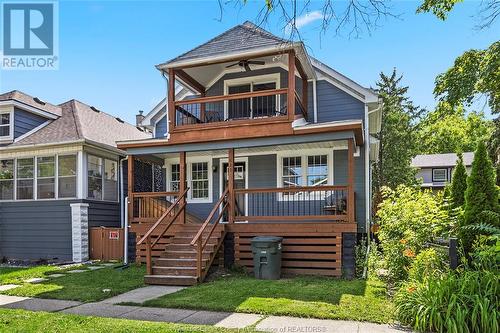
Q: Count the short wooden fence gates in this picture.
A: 1